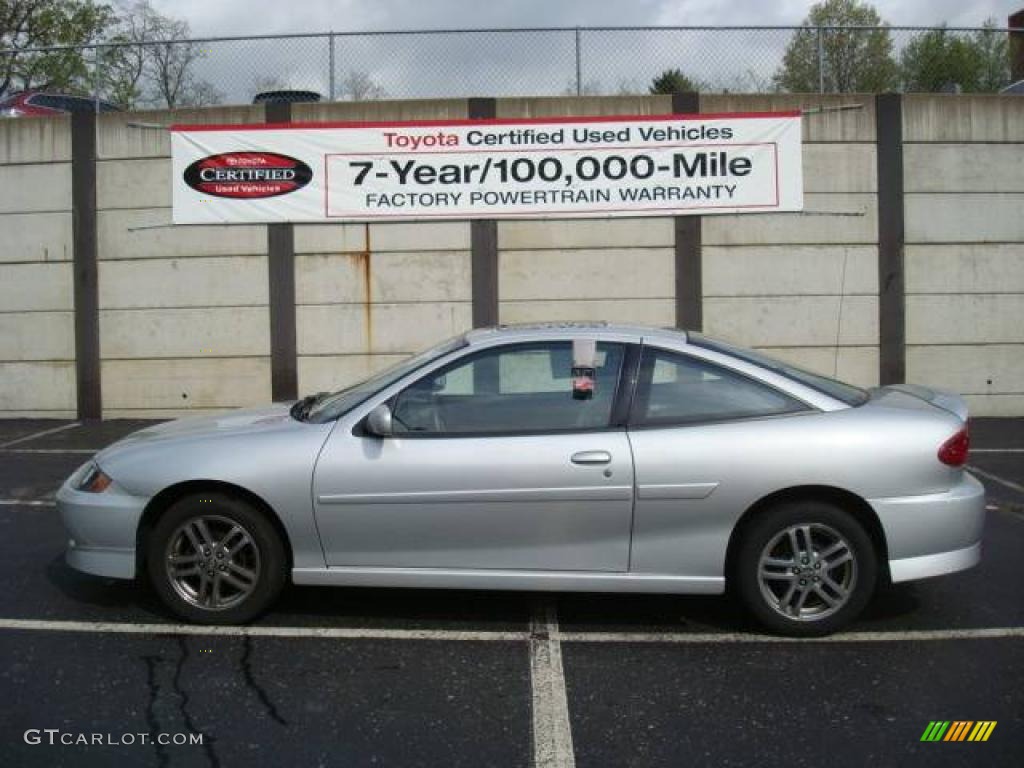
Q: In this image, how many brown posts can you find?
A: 5